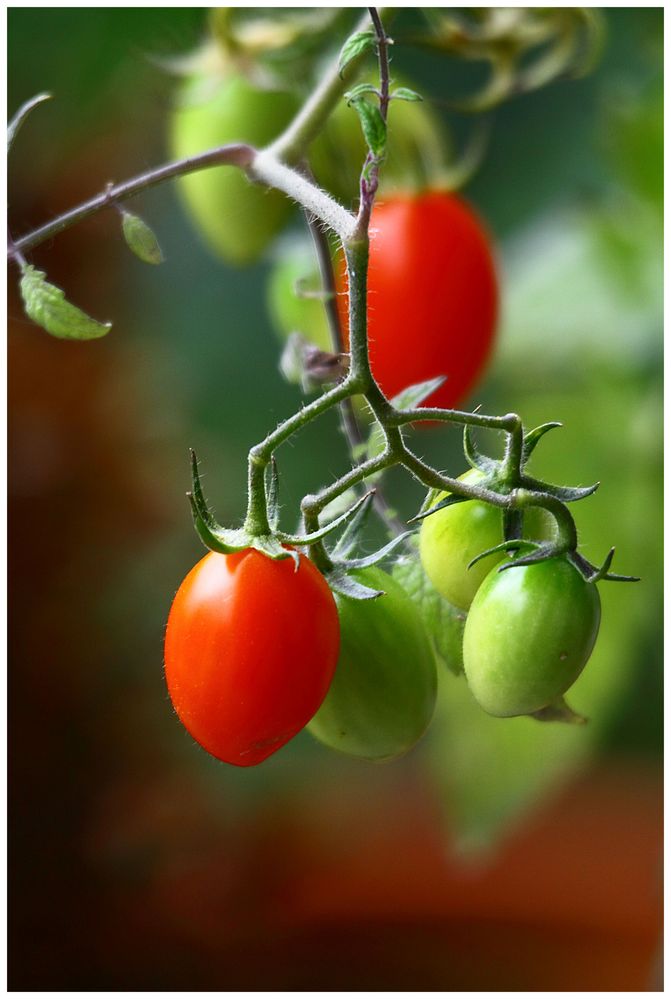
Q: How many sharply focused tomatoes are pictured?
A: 4